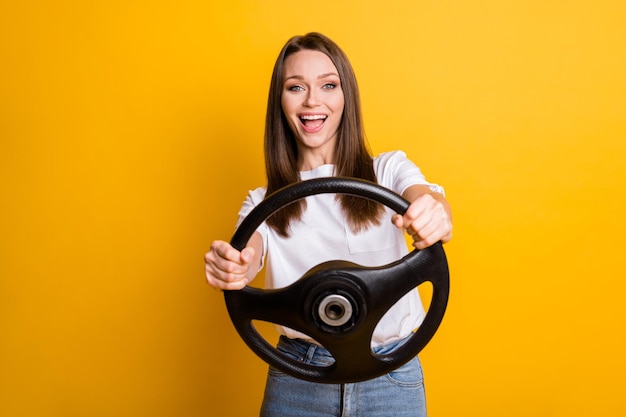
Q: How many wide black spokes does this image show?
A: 3